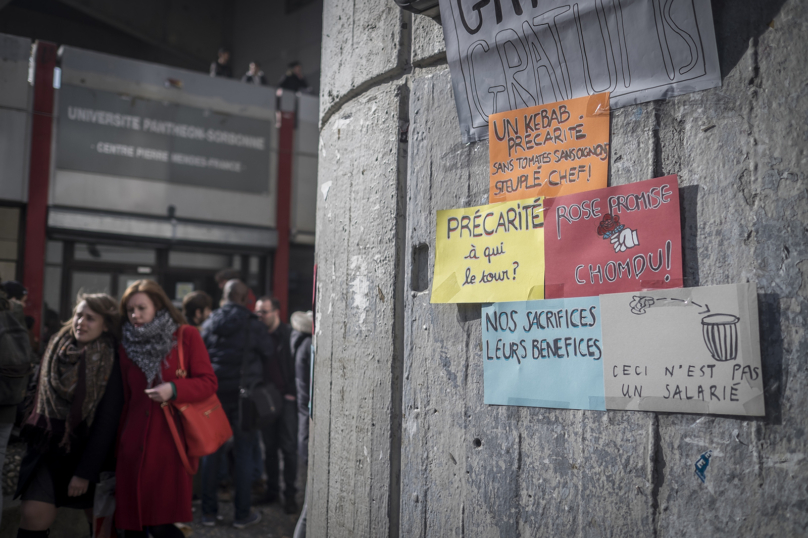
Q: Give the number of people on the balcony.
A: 3